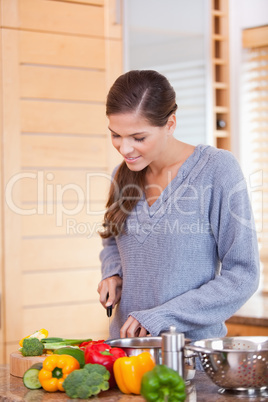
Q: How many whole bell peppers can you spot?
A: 4